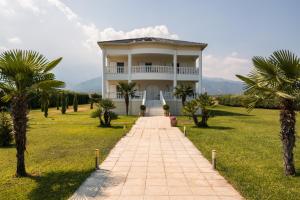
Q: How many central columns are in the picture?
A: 2